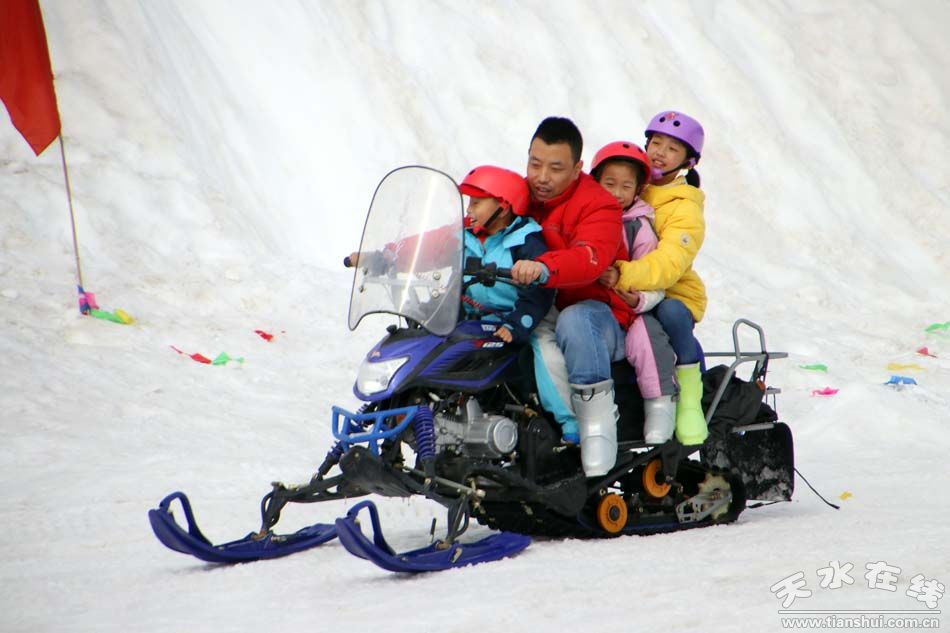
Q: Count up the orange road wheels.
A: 2